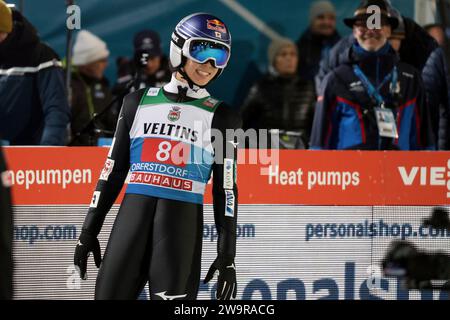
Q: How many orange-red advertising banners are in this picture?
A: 1